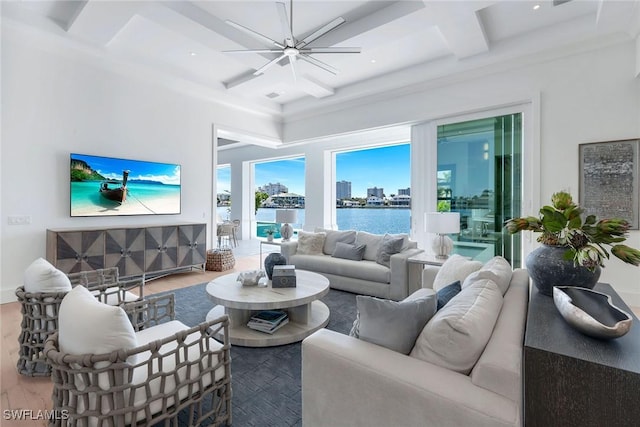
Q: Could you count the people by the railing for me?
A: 0